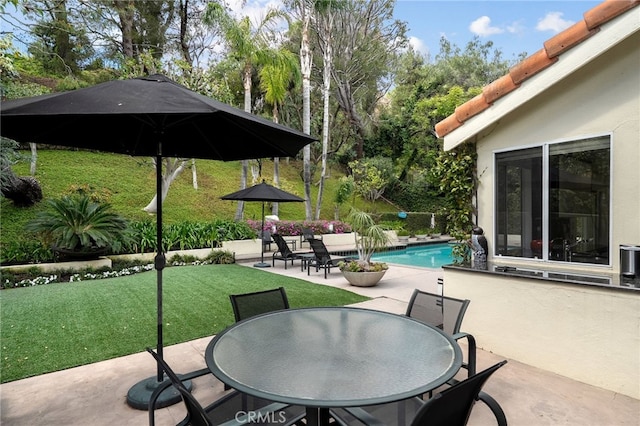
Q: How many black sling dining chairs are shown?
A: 4